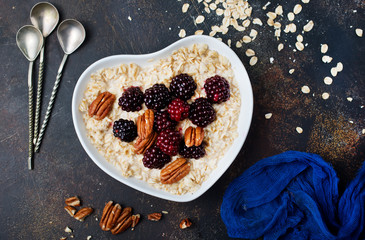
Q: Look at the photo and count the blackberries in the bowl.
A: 11